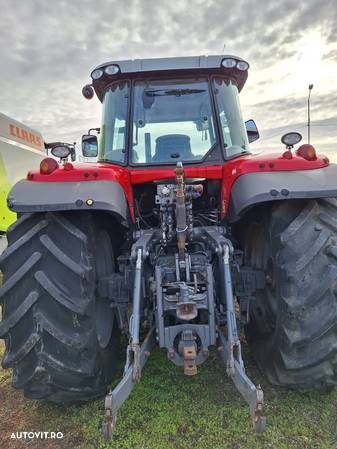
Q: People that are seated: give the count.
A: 0